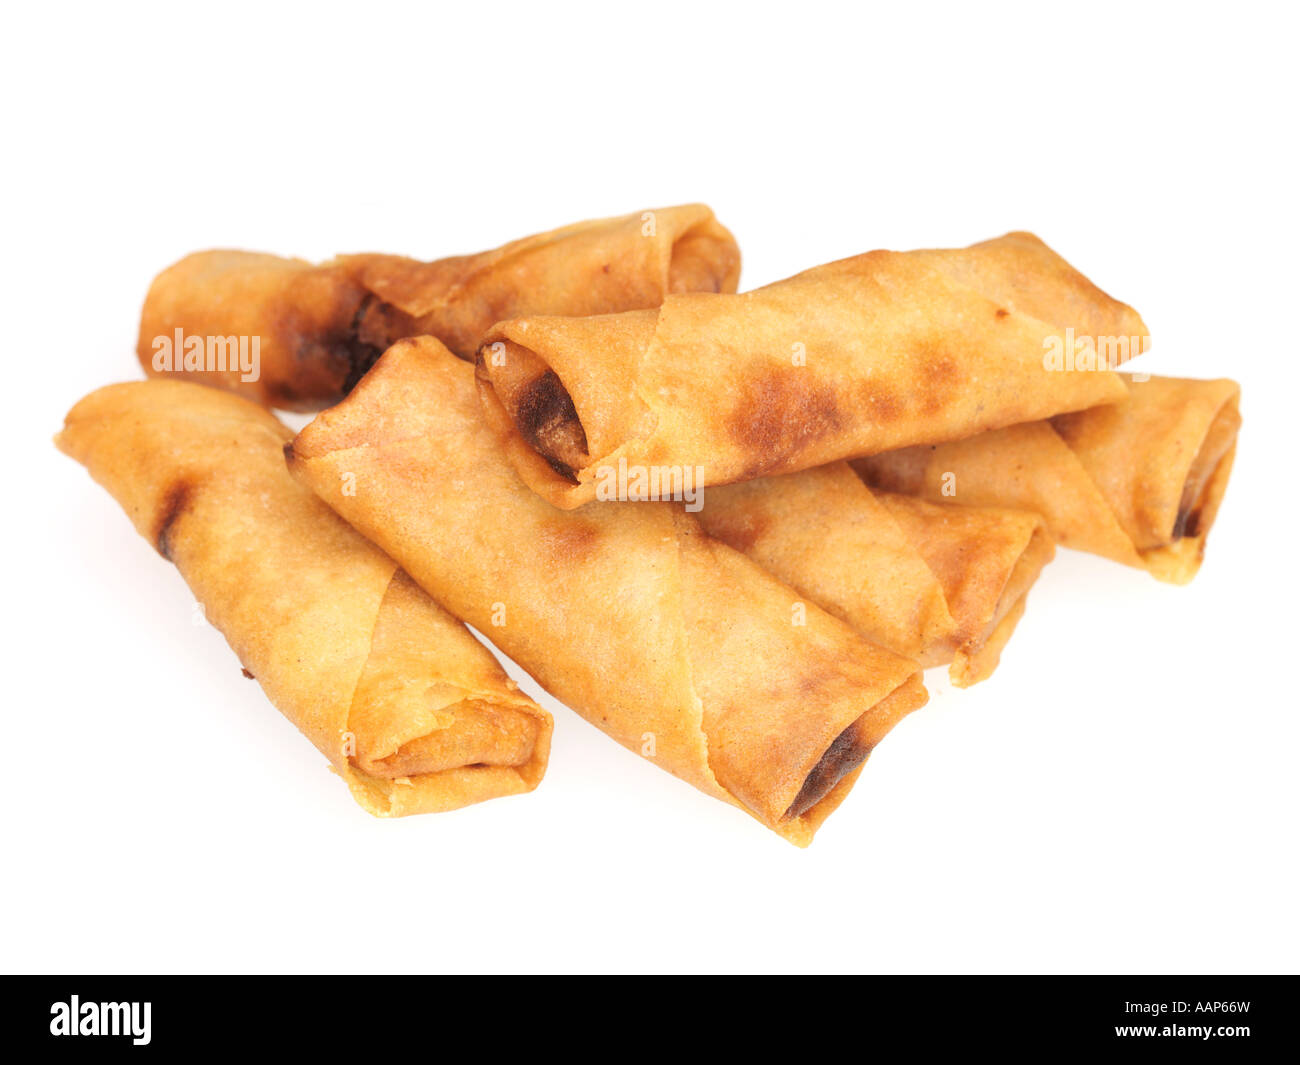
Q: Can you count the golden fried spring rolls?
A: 6